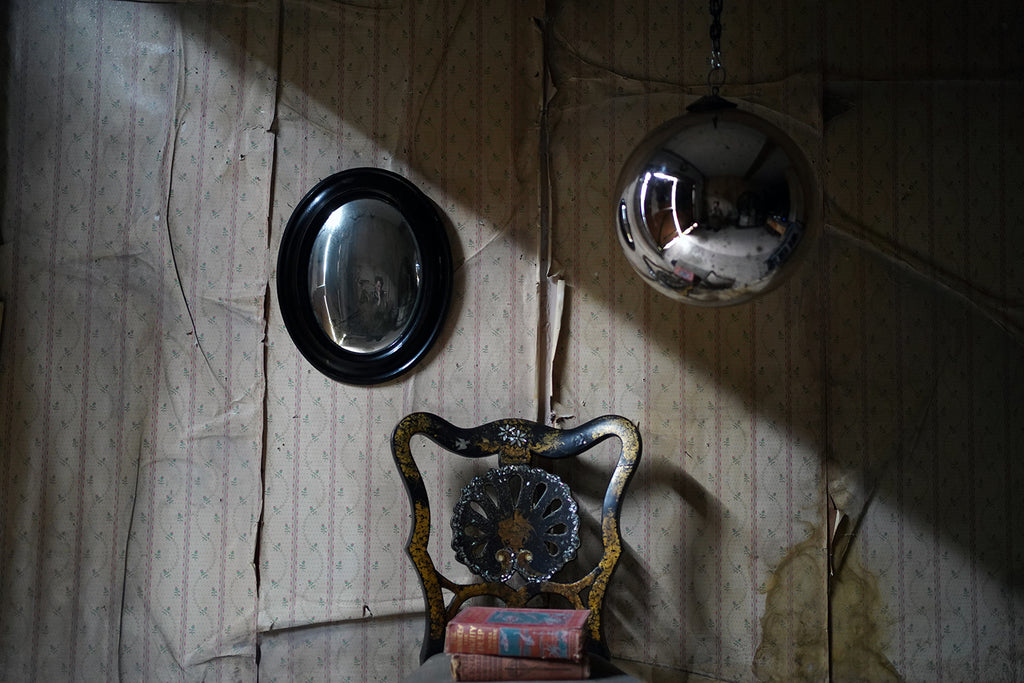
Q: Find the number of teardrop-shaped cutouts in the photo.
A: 9